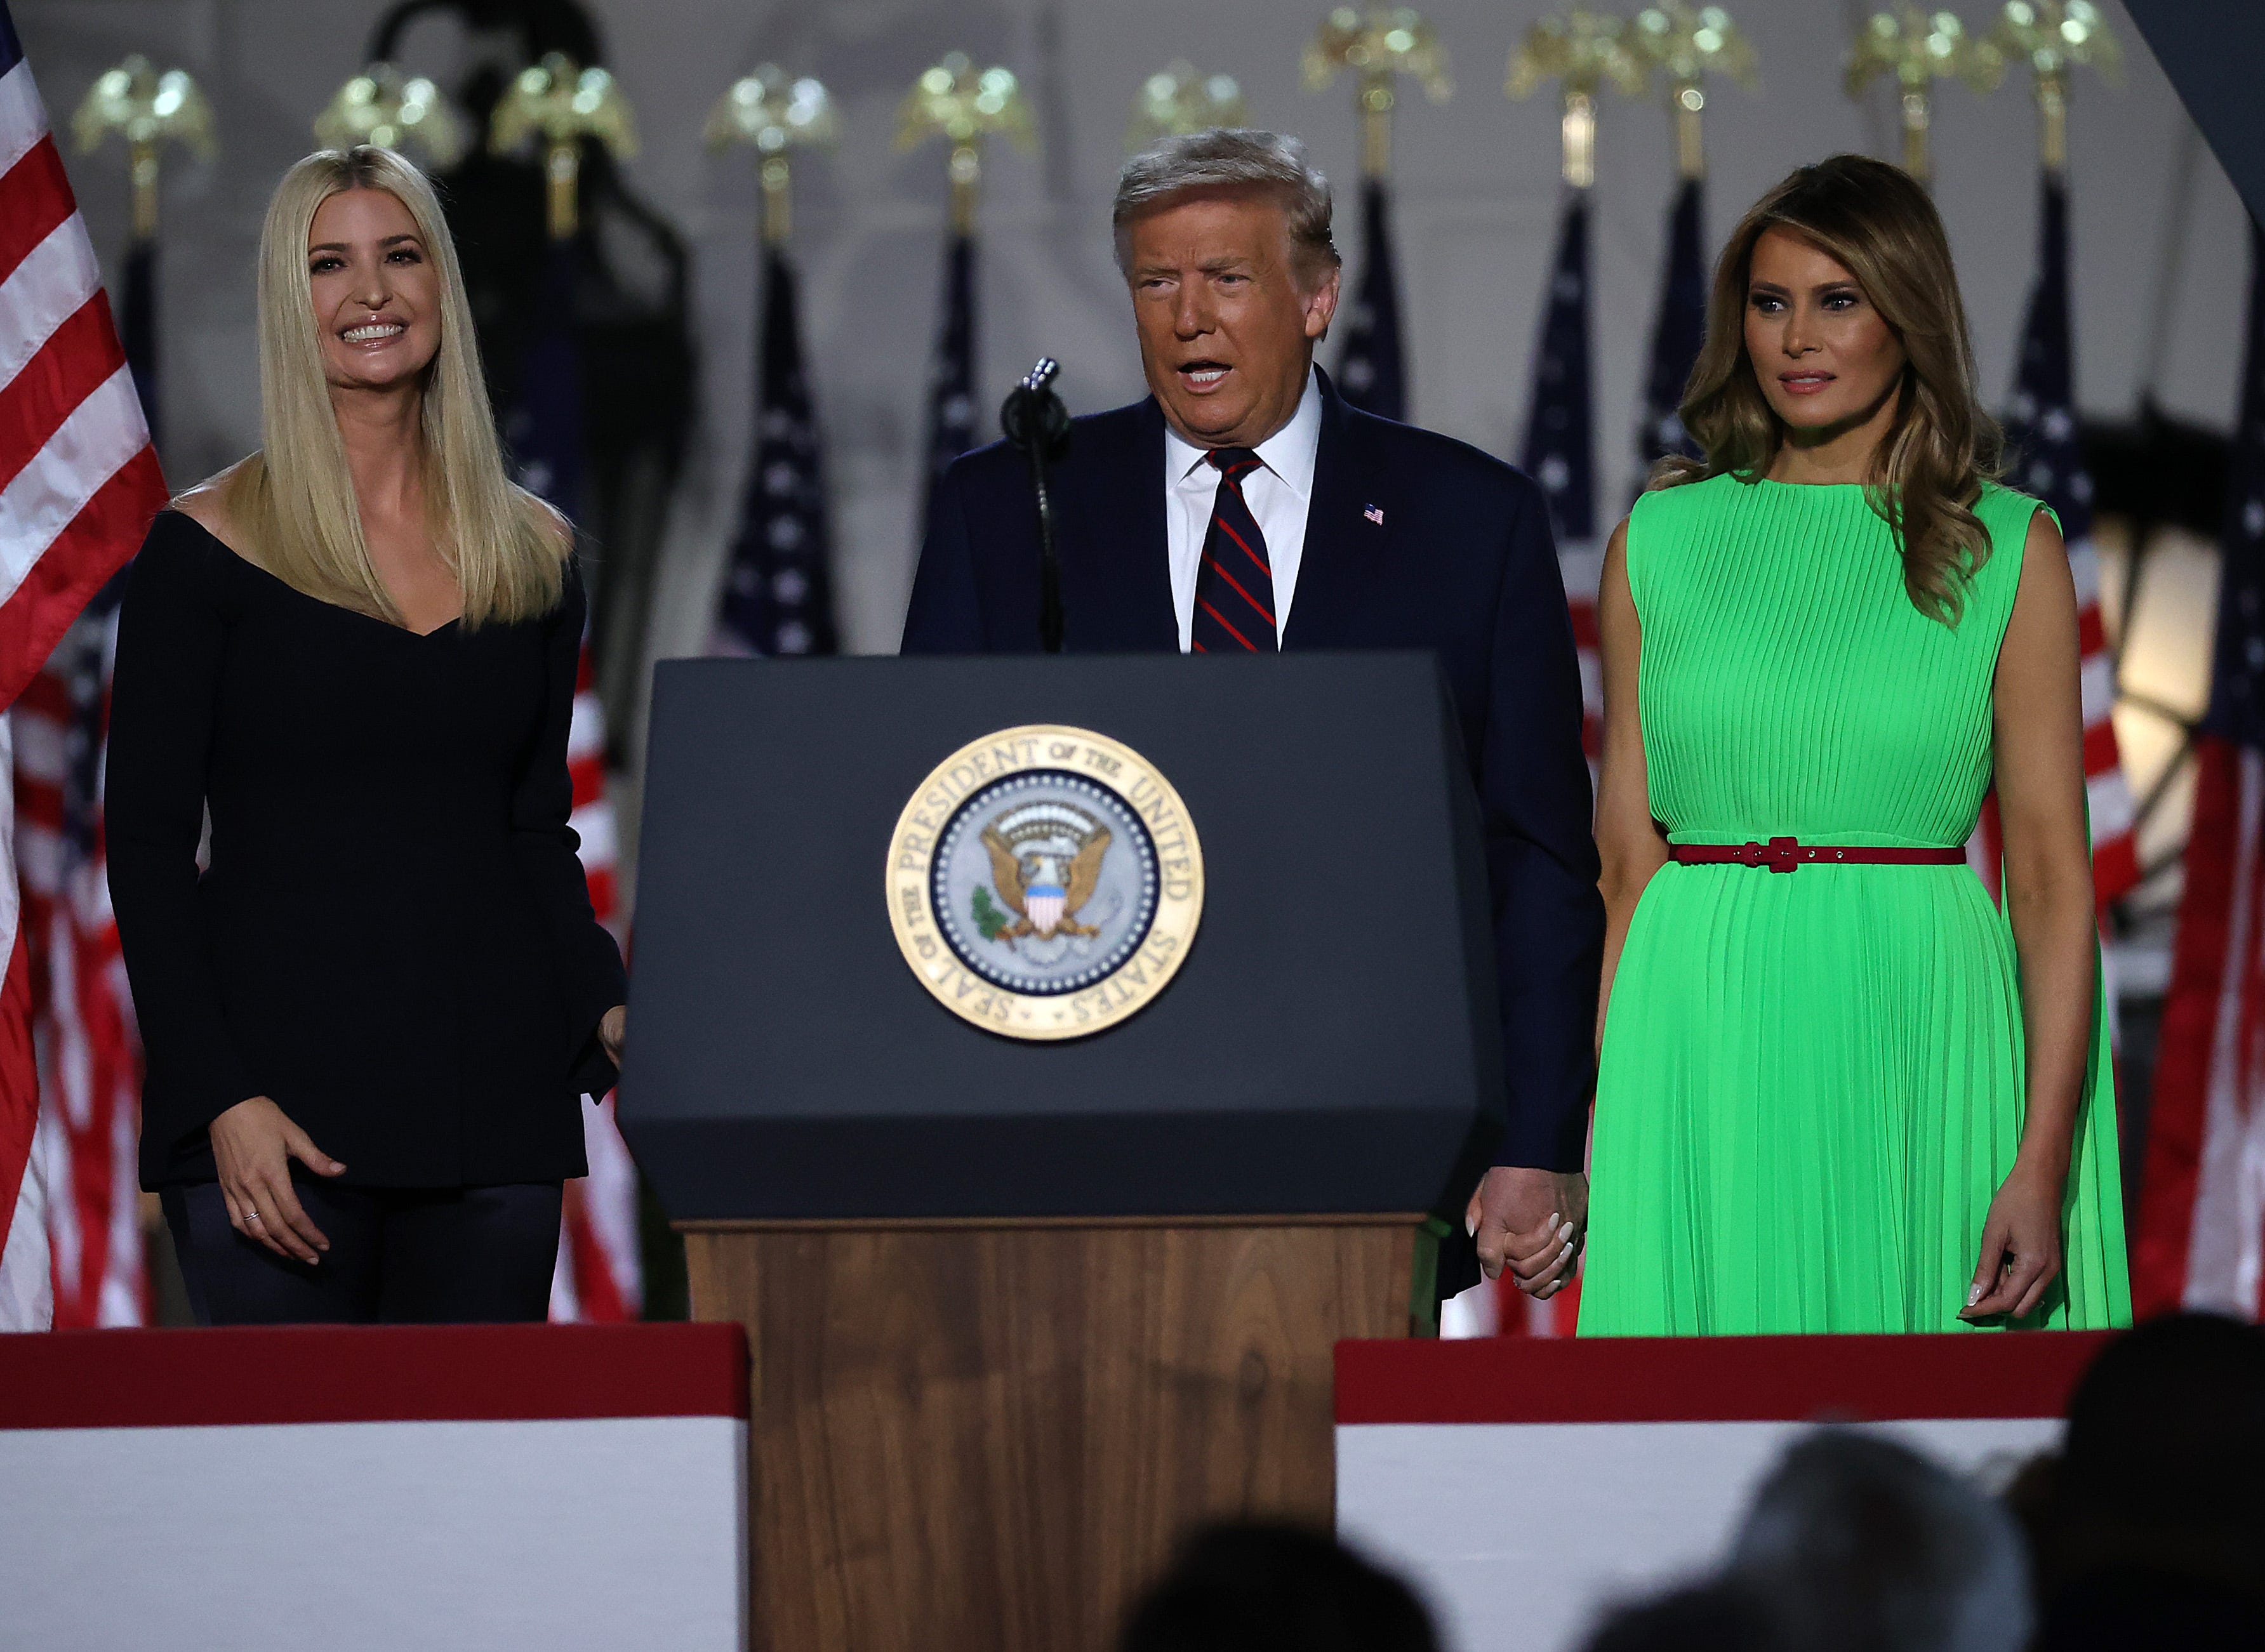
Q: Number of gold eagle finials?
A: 11